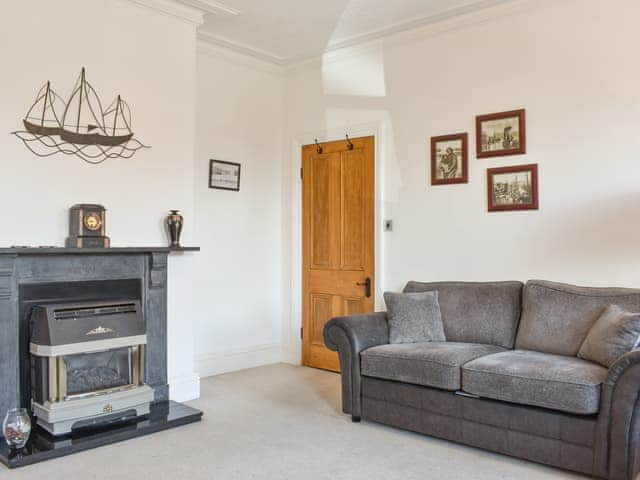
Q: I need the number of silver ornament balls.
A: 0